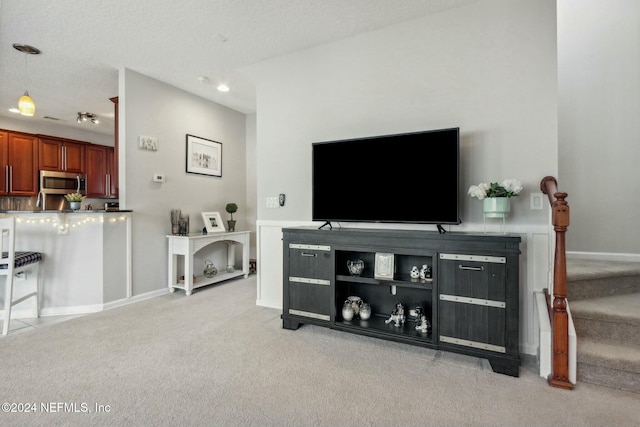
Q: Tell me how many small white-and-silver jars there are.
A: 2